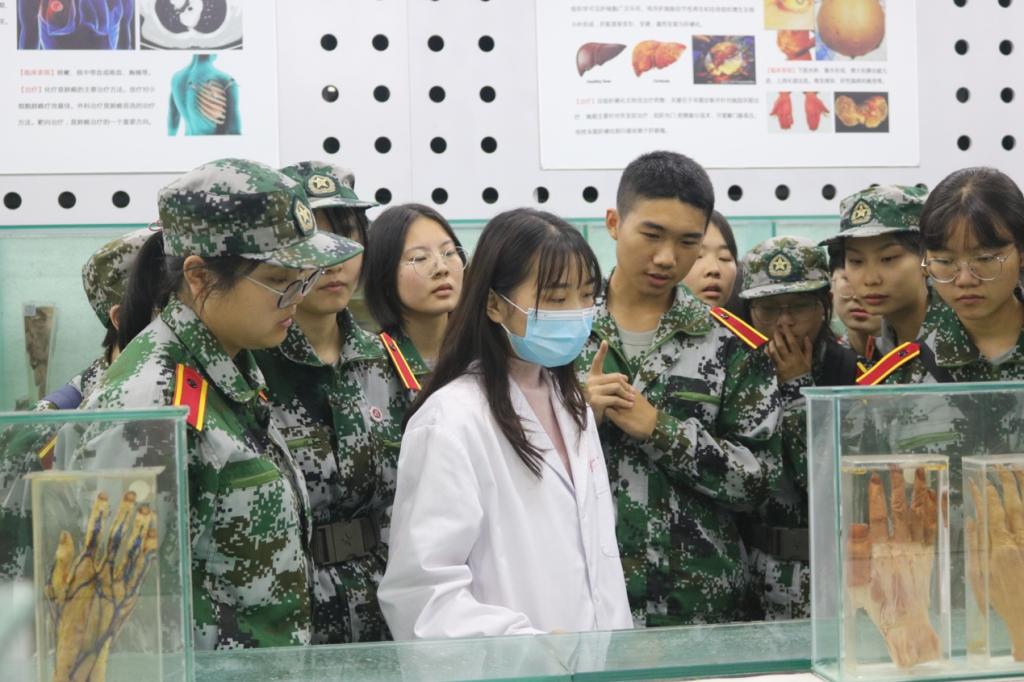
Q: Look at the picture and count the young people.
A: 11